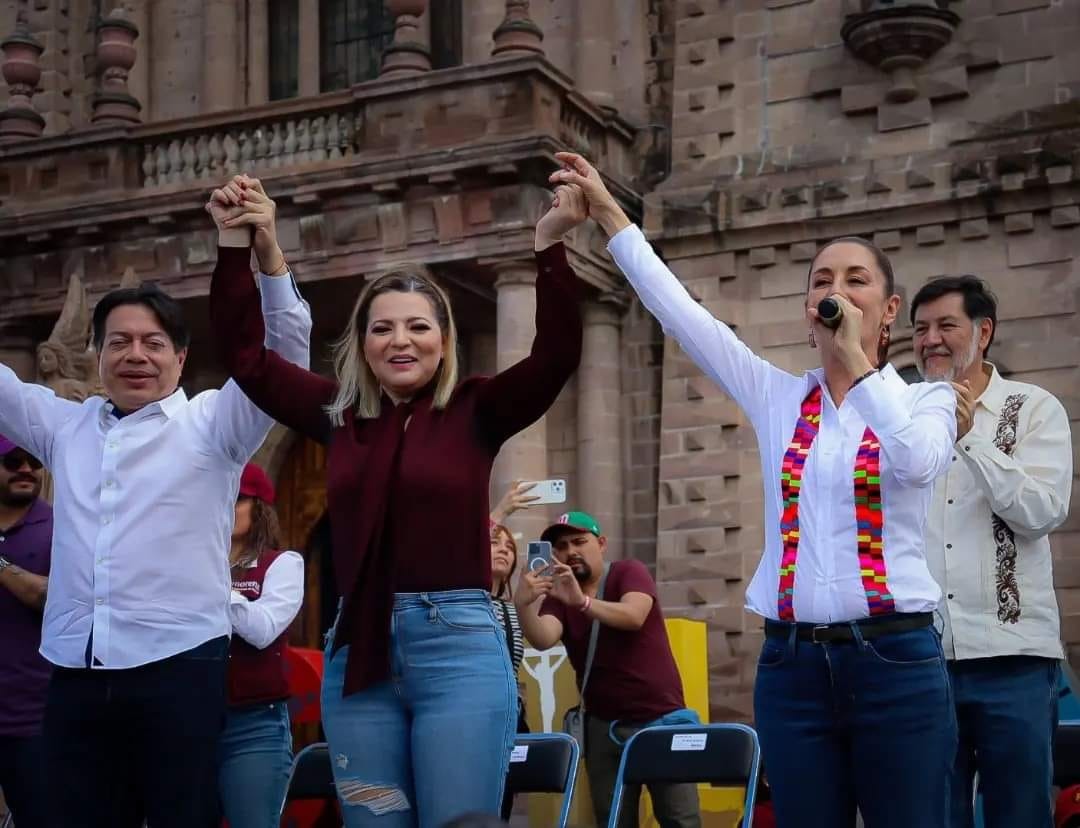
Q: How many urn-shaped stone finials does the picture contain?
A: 4